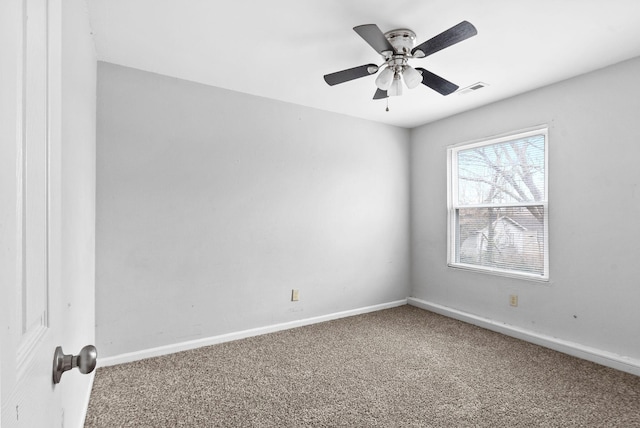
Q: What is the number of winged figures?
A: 0